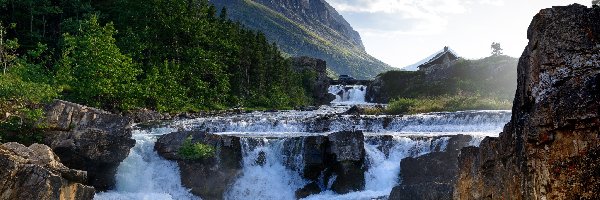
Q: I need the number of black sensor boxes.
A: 0